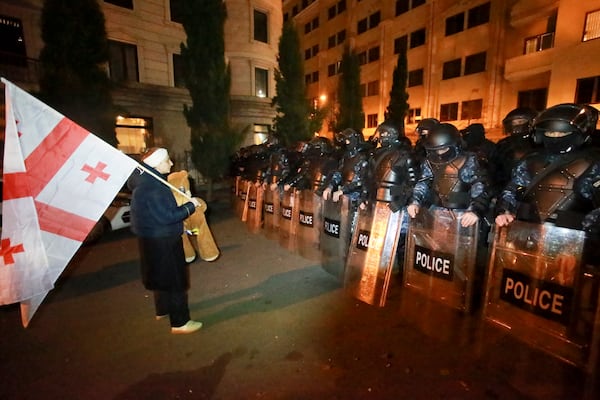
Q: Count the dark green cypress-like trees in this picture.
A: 5